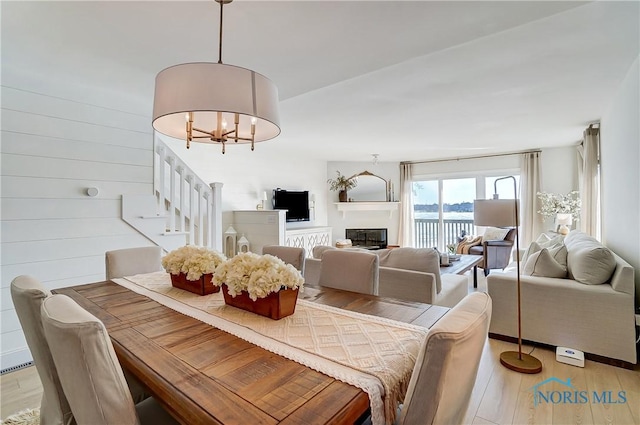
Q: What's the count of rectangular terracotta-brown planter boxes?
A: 2